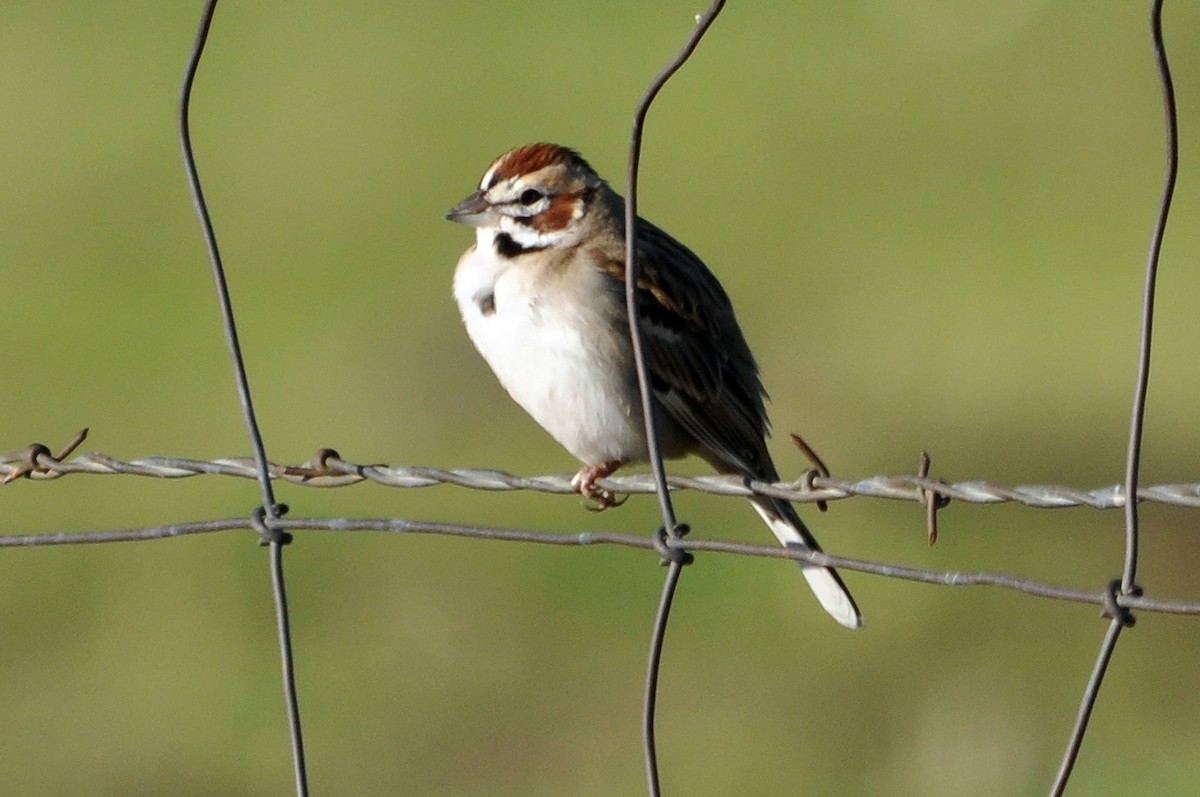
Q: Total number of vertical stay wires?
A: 3